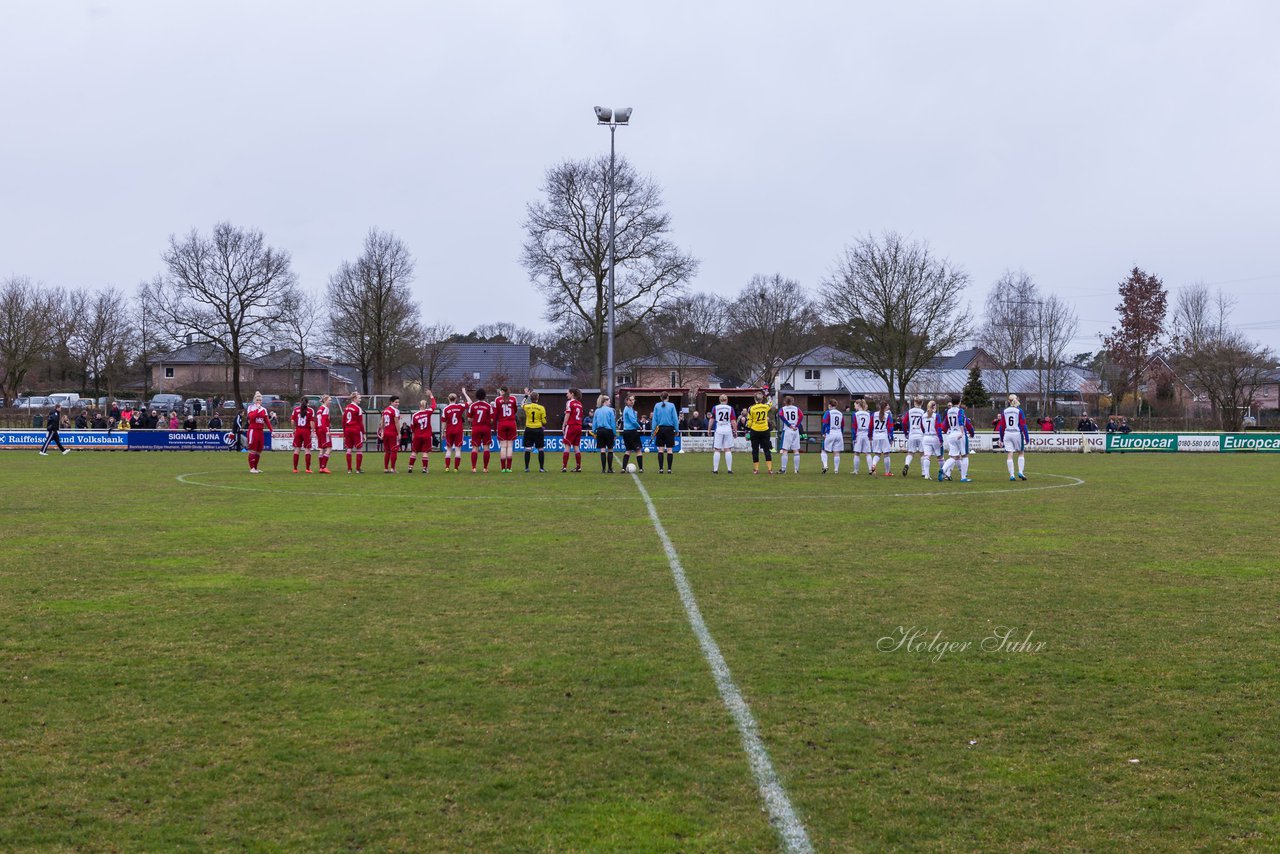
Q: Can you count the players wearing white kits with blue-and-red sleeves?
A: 10